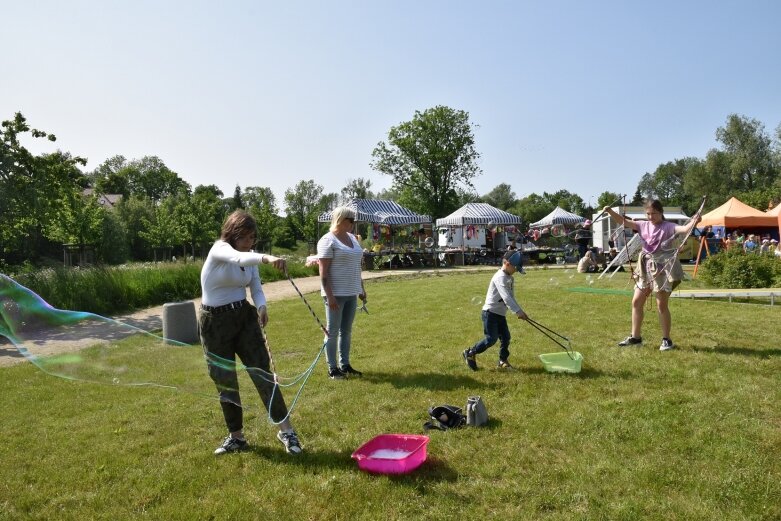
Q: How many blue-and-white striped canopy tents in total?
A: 3